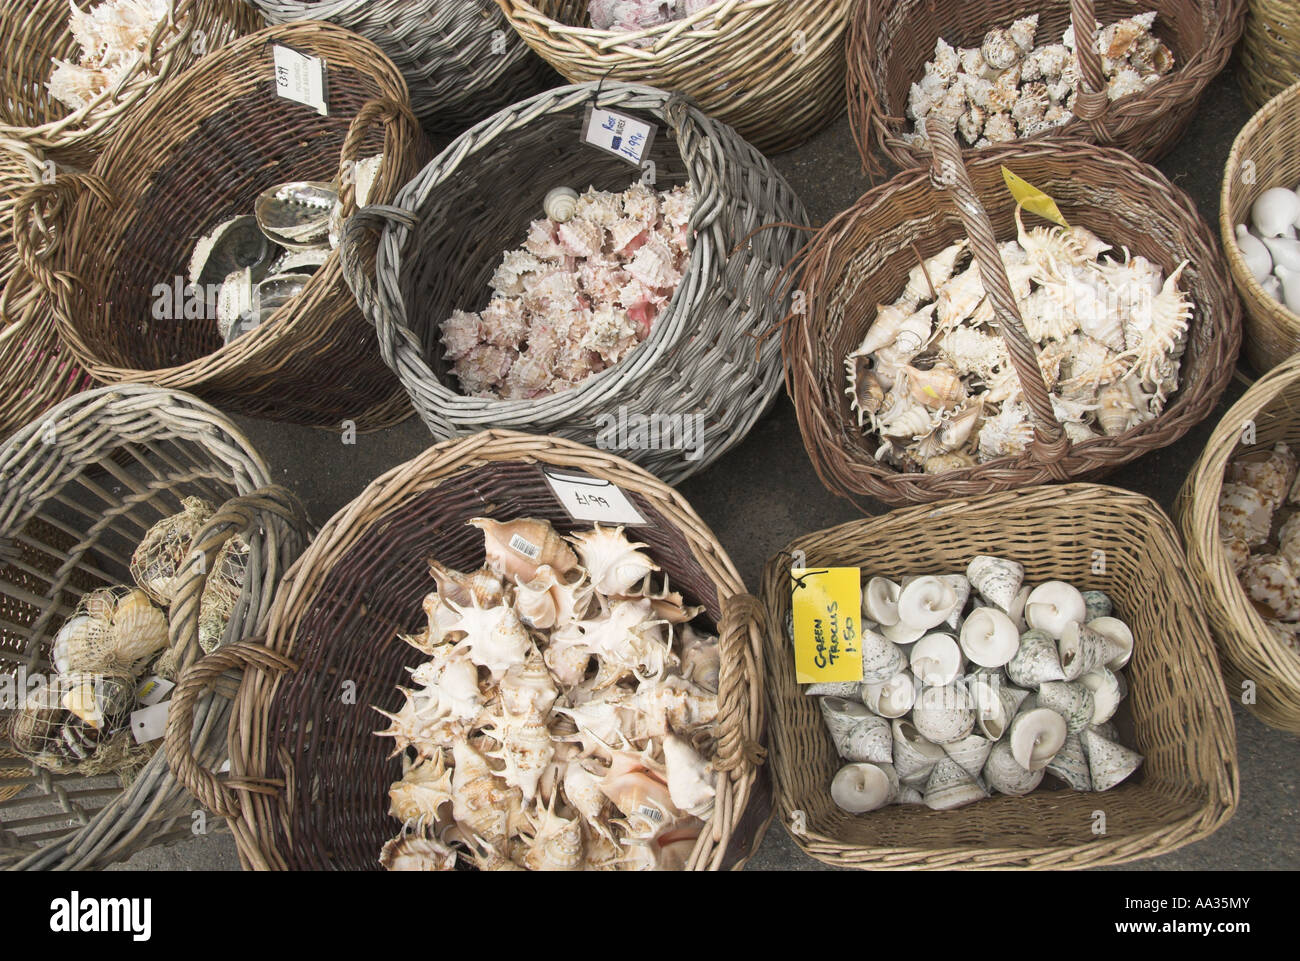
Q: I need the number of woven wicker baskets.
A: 14